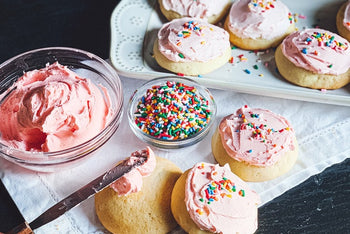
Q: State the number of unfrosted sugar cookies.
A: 1